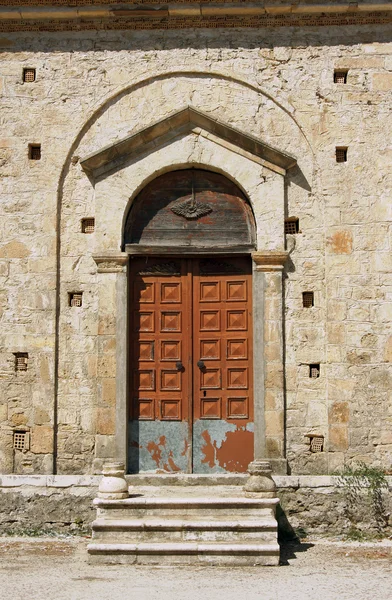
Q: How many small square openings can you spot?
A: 12